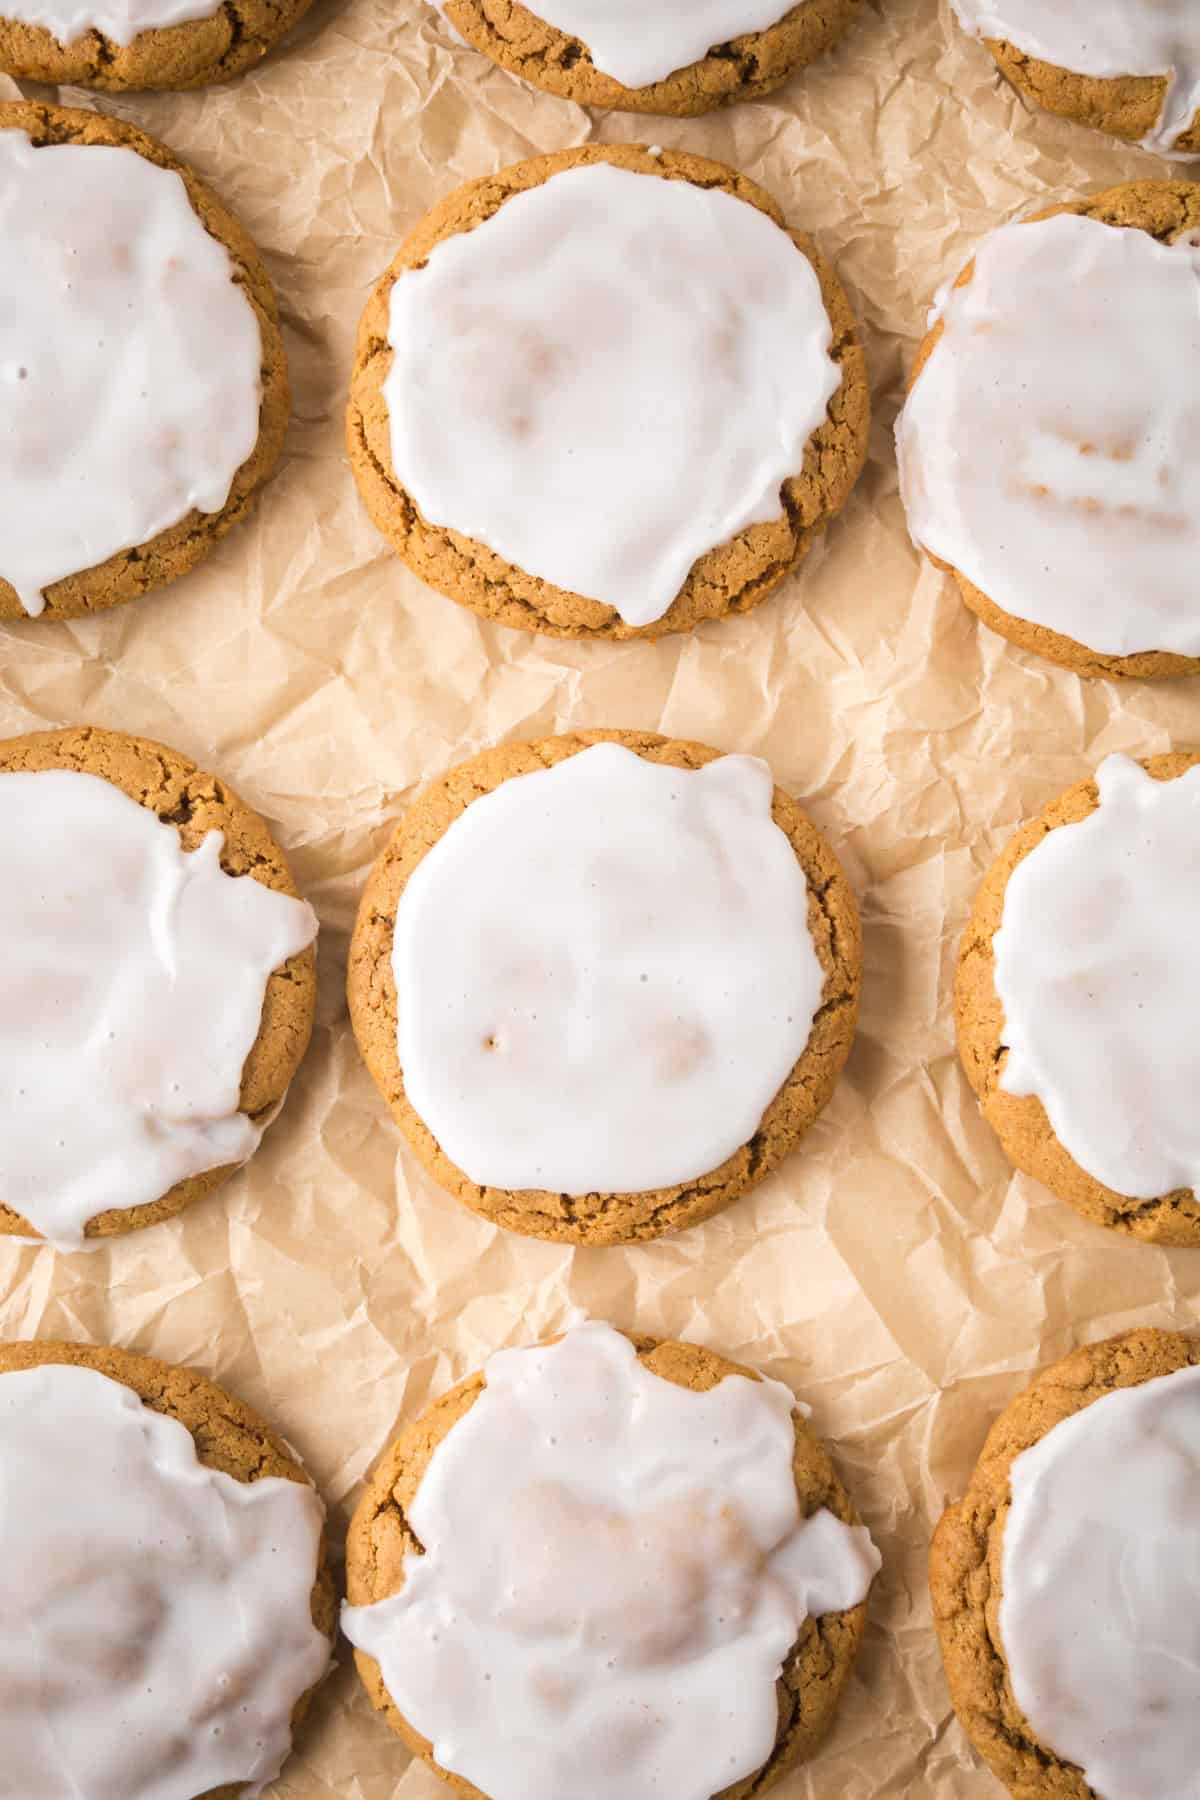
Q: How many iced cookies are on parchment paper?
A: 12